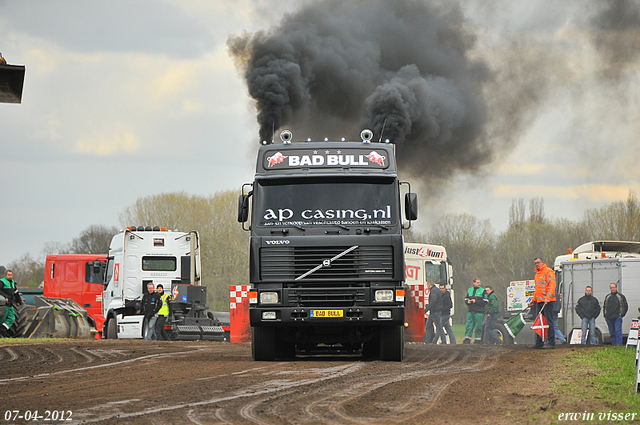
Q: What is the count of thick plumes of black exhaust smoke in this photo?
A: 2